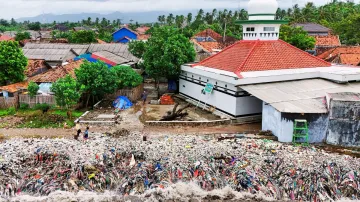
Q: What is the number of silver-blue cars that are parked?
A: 0